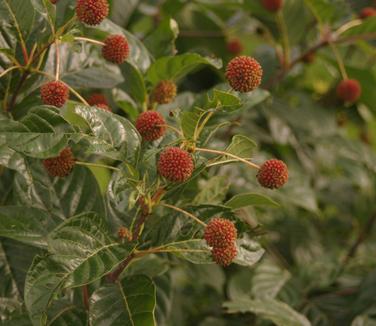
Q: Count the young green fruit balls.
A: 0